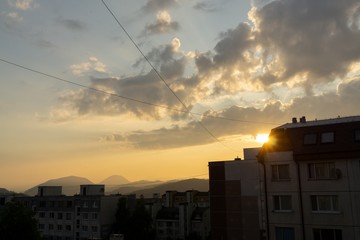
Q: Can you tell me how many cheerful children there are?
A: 0